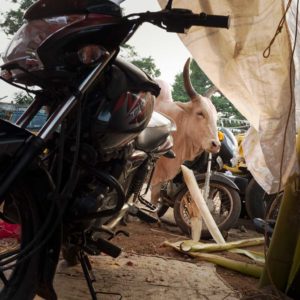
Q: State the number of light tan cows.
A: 1